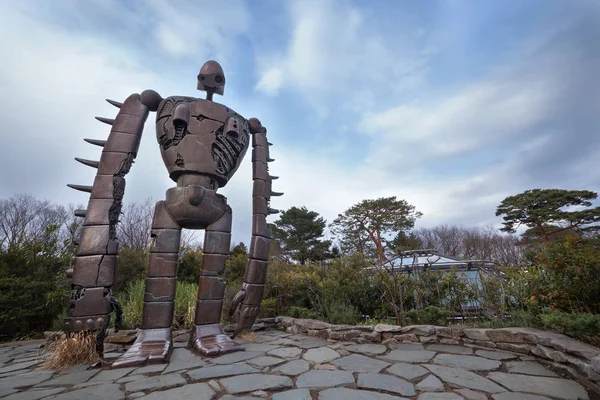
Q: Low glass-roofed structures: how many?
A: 1